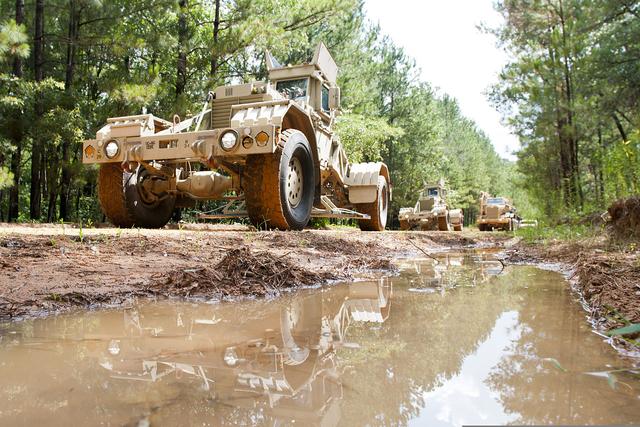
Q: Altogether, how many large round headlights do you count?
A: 2